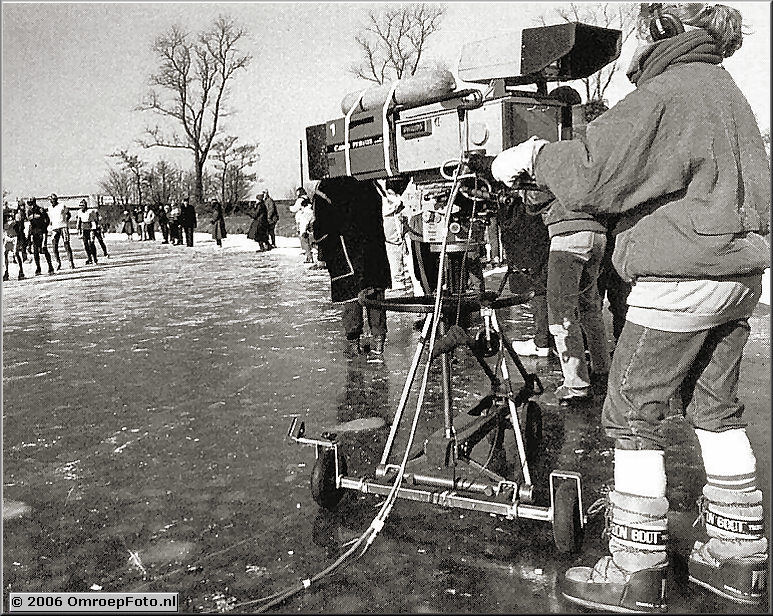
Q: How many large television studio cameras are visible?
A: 1